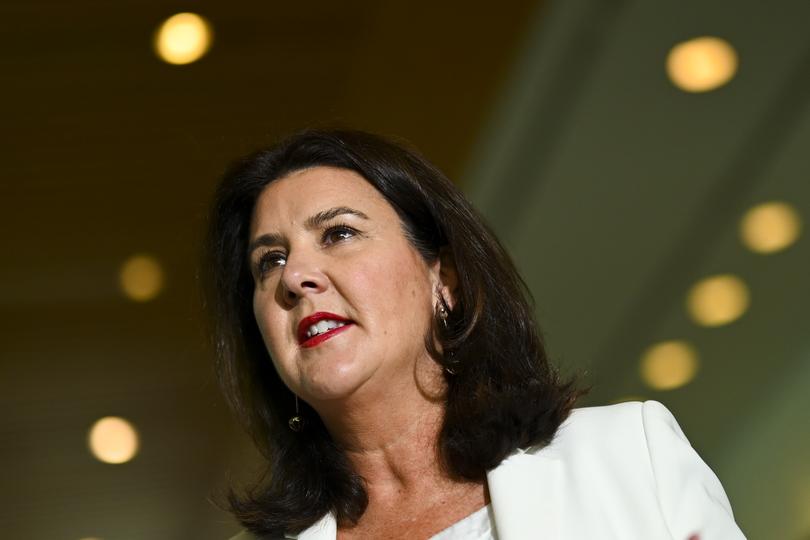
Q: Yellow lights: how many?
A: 7